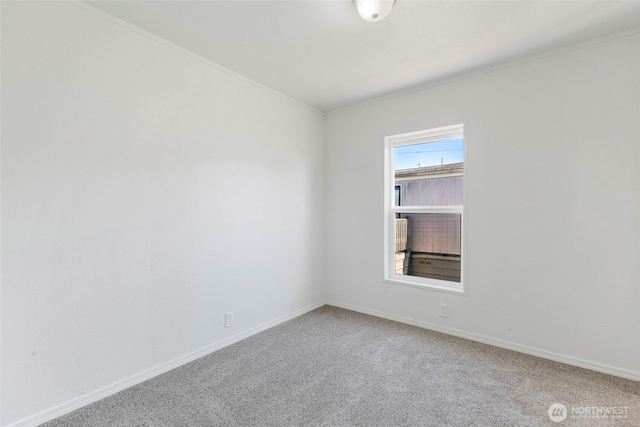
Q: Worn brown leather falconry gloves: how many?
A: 0